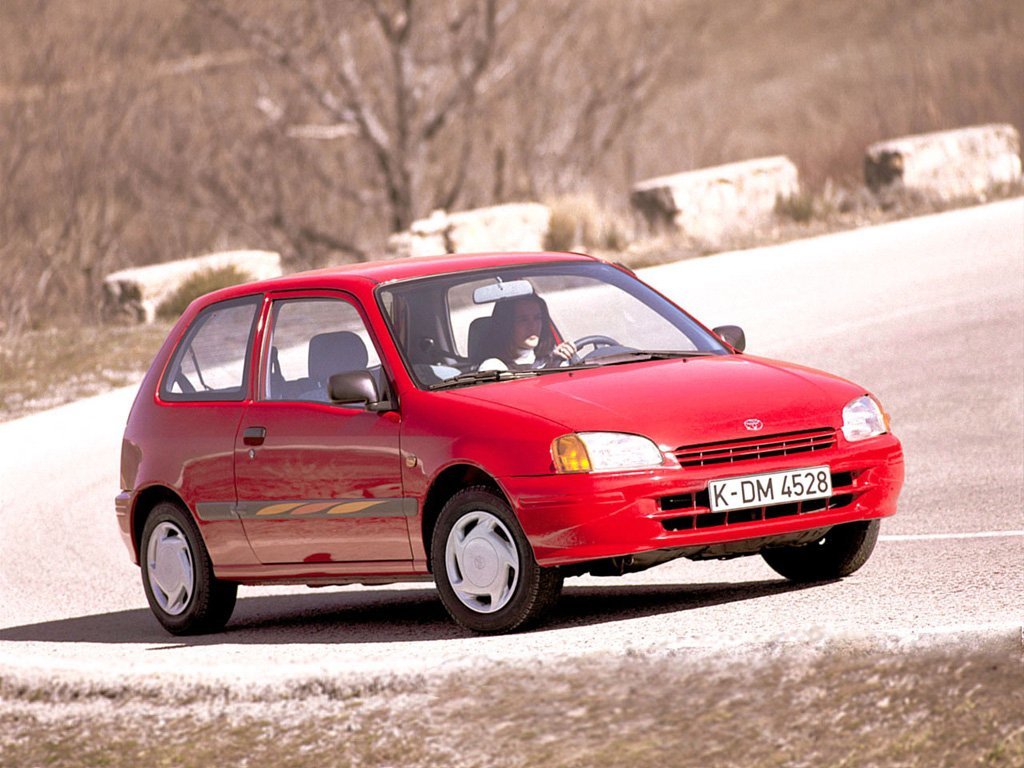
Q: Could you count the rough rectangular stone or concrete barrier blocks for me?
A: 4